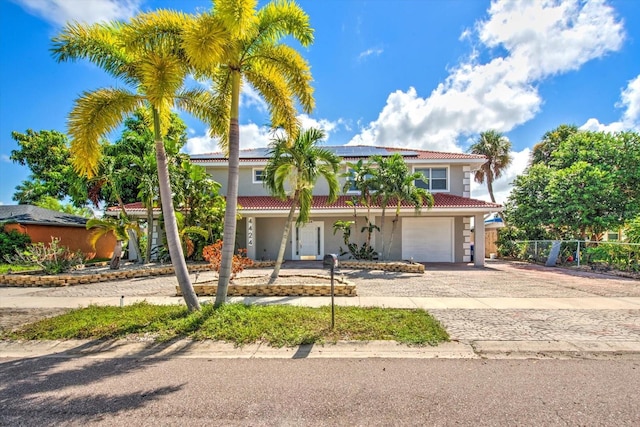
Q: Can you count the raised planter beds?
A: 3